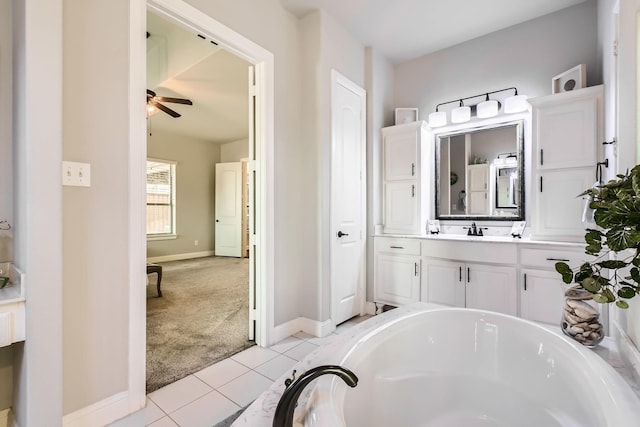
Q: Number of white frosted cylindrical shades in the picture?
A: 4